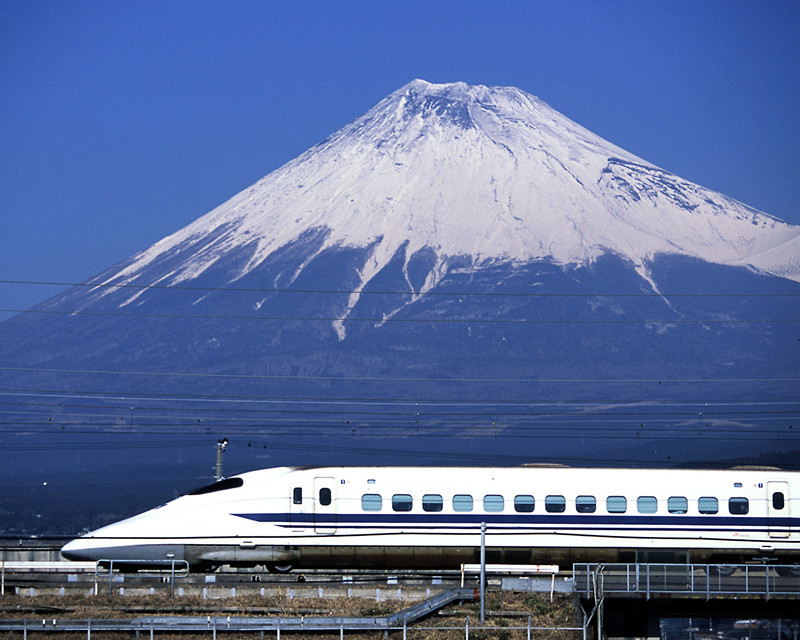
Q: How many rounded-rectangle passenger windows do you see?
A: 13